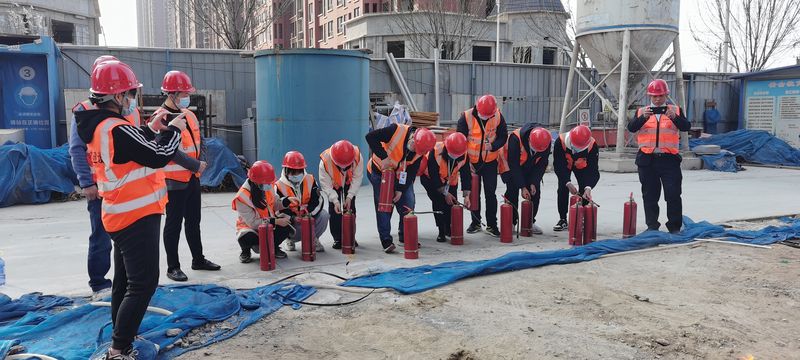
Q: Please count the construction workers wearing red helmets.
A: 12